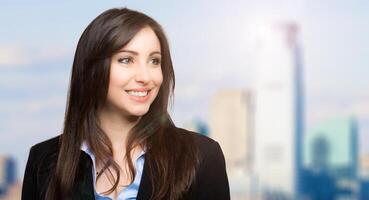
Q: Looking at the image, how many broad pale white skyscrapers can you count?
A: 1